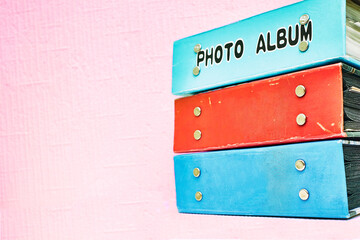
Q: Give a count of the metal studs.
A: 12